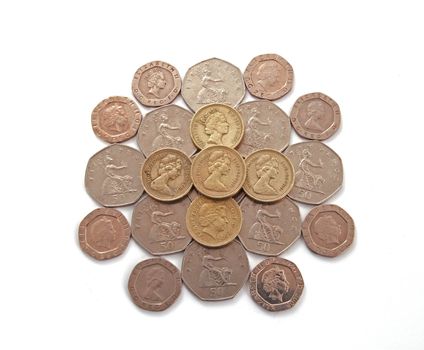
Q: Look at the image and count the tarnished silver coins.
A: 8